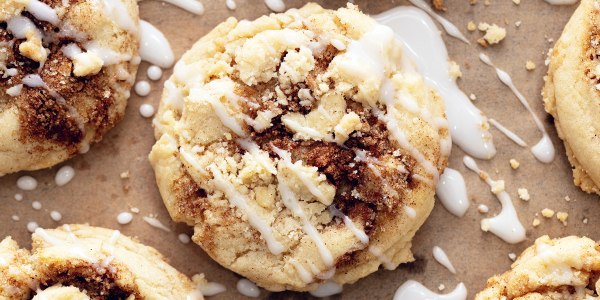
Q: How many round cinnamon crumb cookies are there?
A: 5